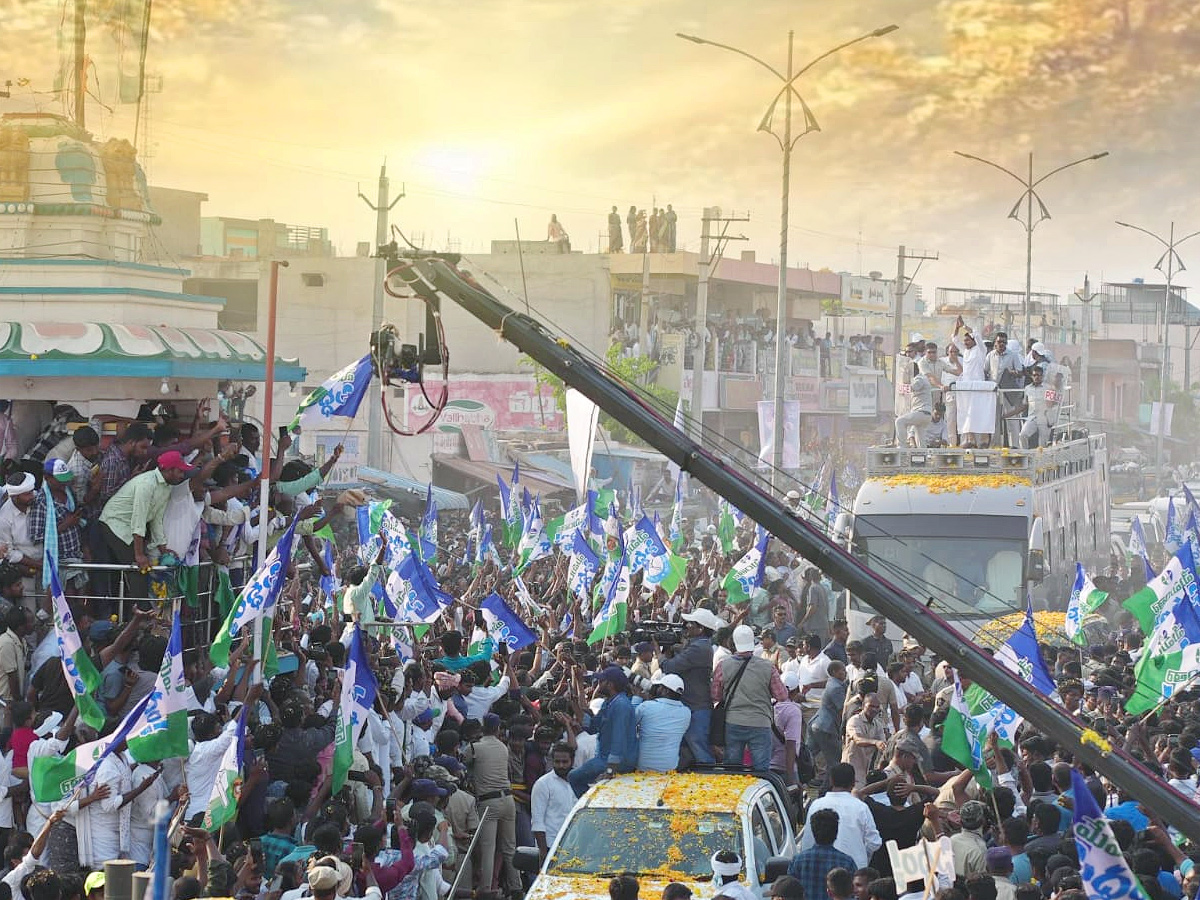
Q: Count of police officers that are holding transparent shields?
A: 2